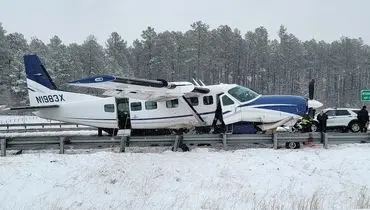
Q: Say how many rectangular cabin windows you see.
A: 6